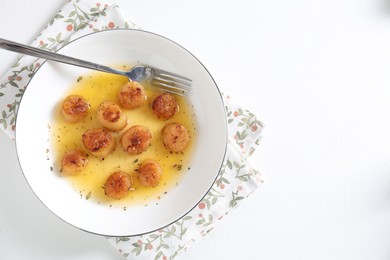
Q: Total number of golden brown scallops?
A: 10